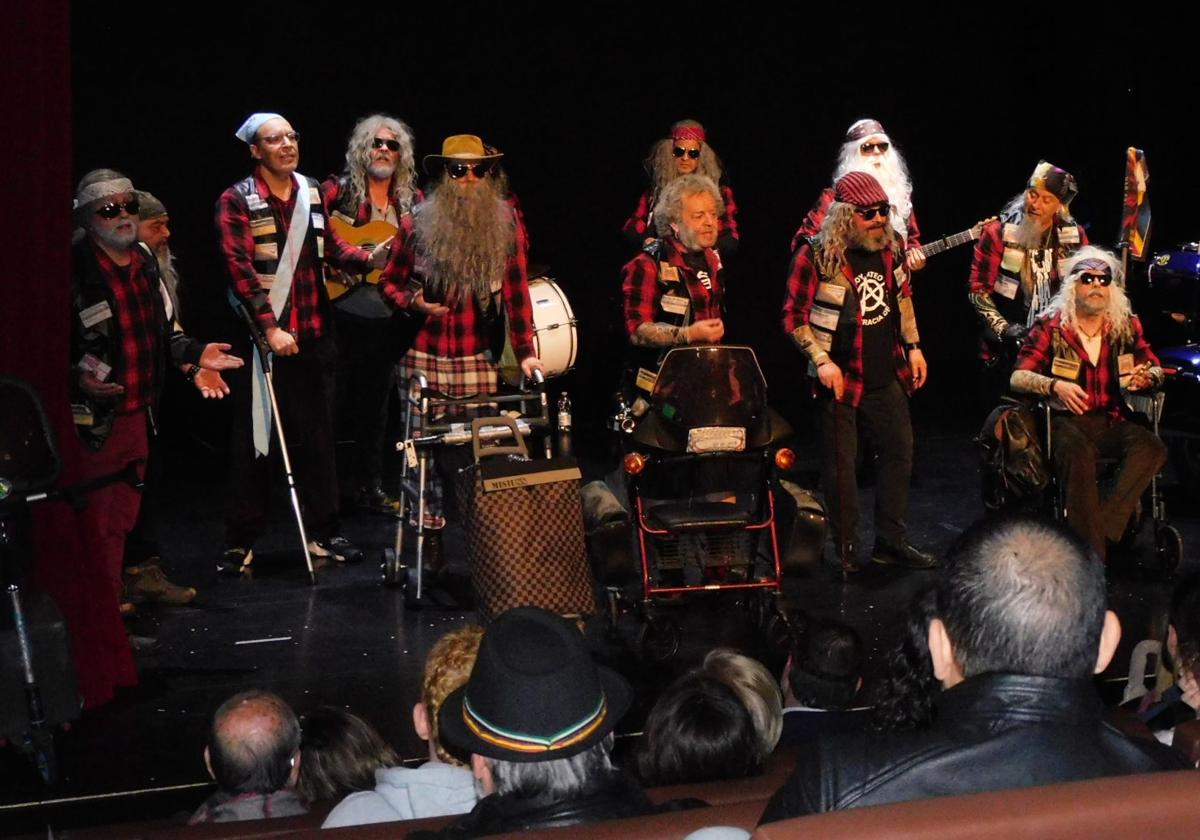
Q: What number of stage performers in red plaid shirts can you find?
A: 10